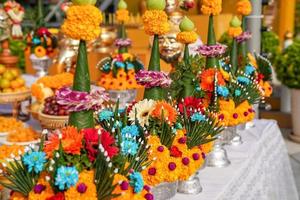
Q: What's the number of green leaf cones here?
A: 7